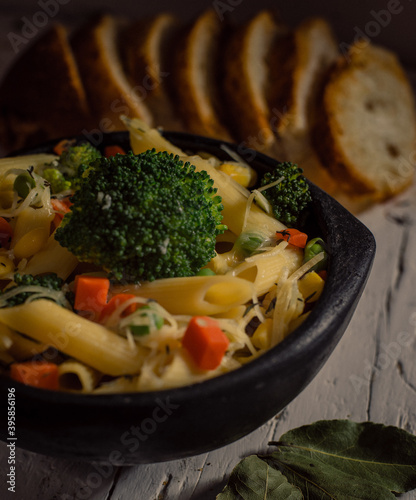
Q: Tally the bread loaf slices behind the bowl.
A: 7